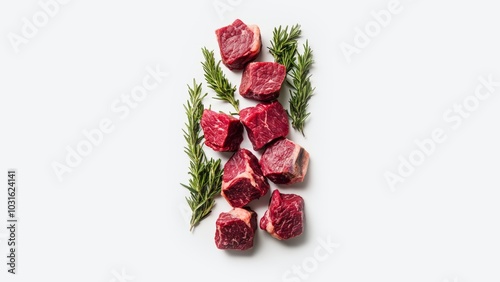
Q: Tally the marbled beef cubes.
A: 8